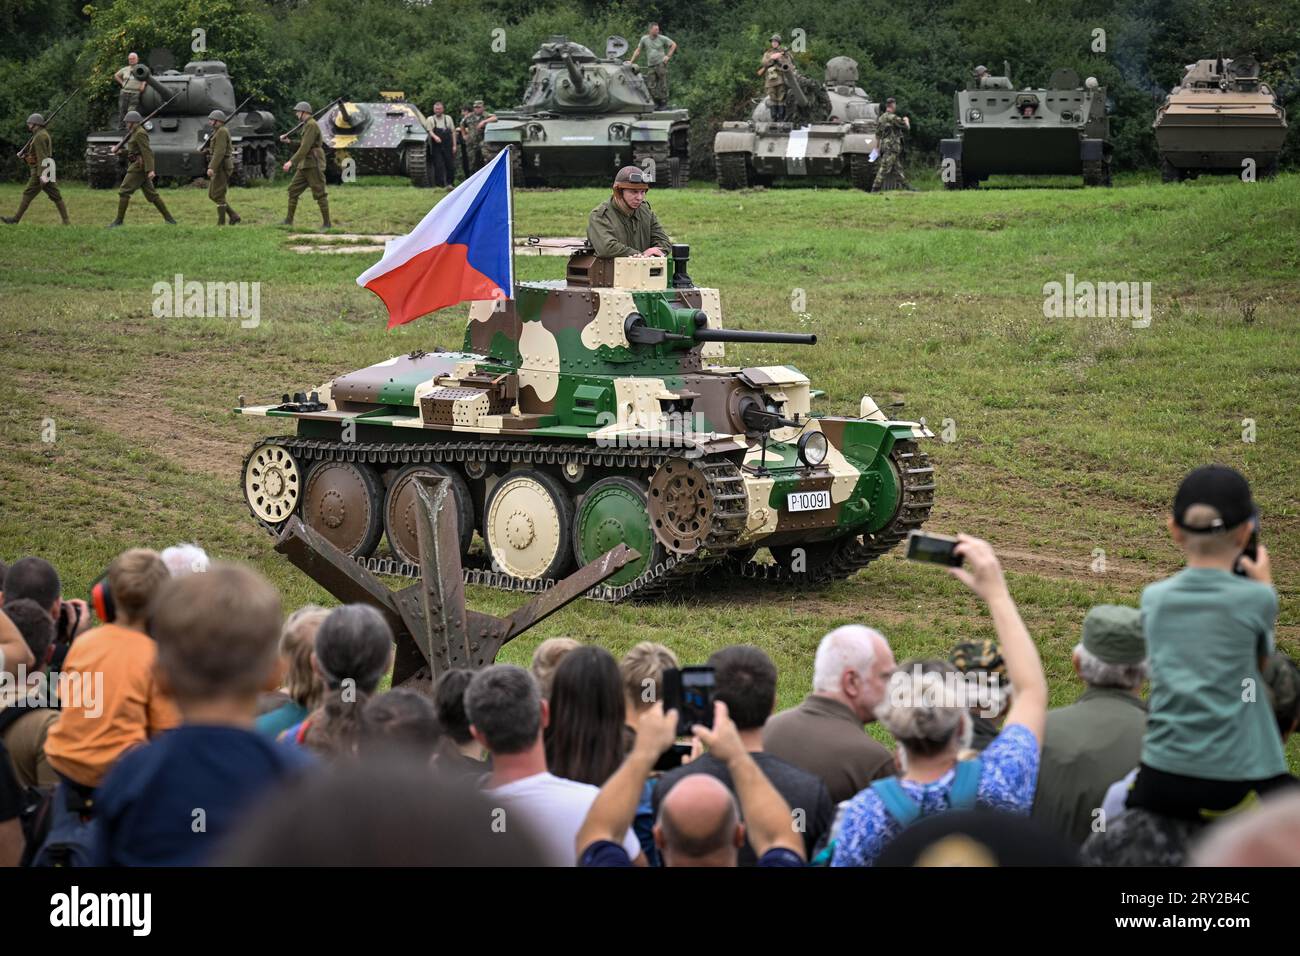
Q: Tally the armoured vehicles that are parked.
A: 6